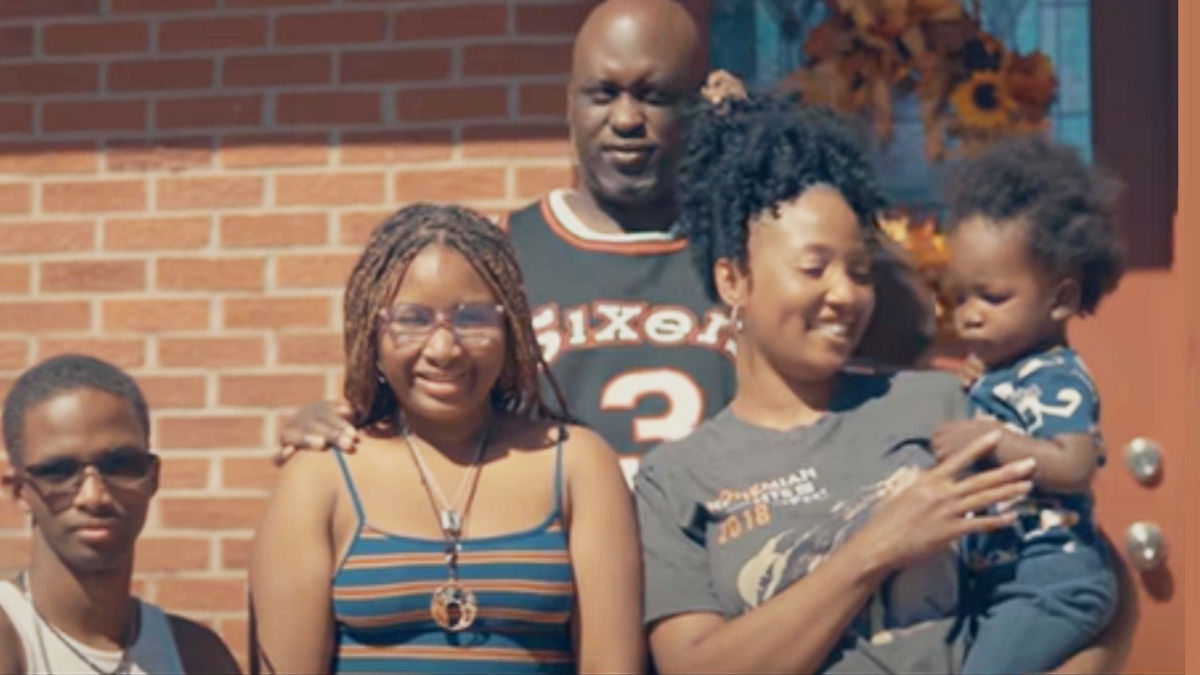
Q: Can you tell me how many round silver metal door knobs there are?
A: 2